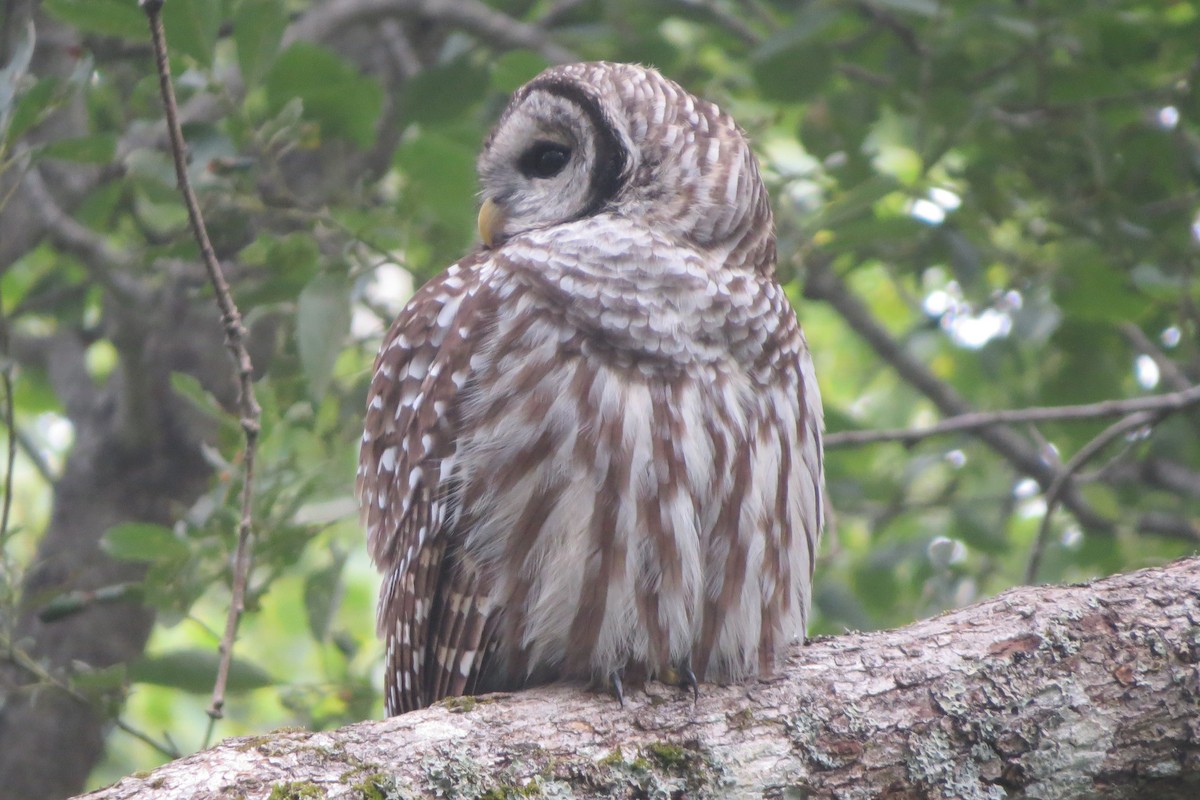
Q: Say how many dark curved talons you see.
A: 2